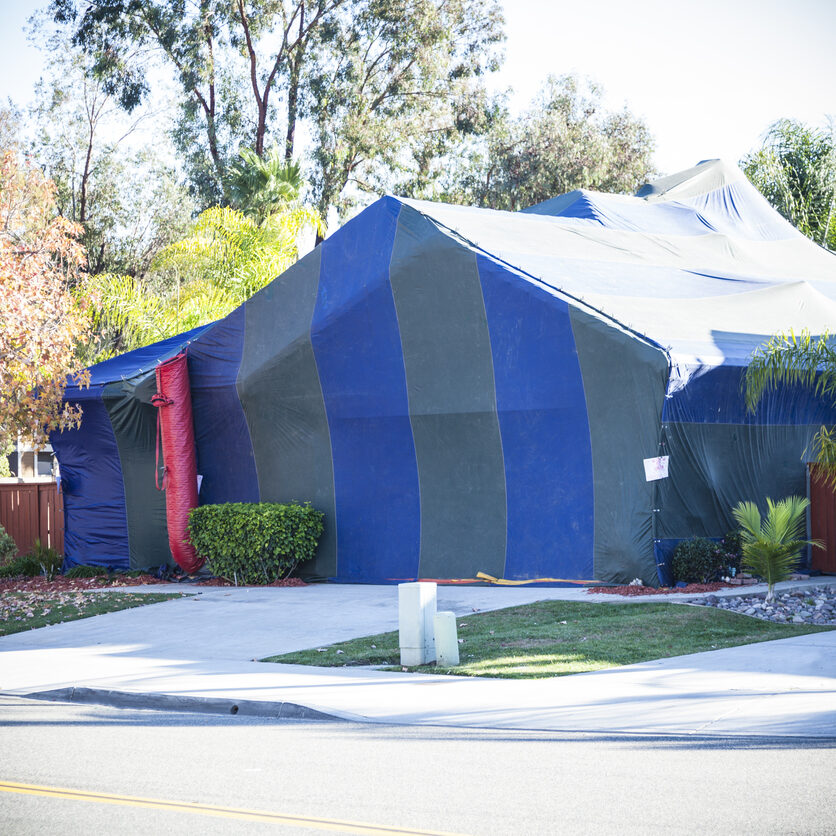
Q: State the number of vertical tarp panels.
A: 8